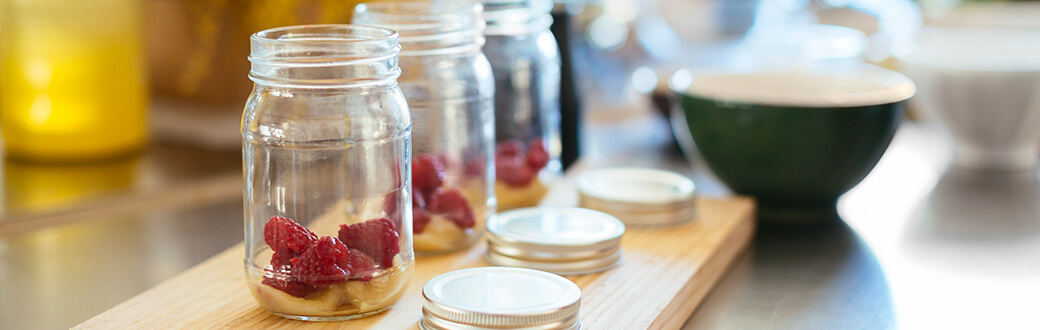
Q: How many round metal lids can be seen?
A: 3